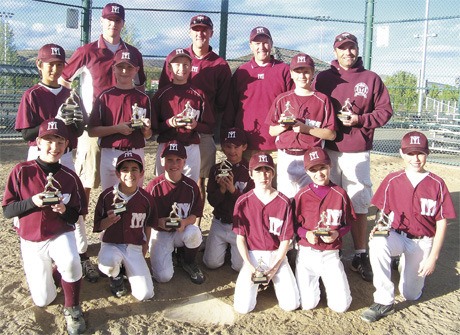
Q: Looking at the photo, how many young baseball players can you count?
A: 11